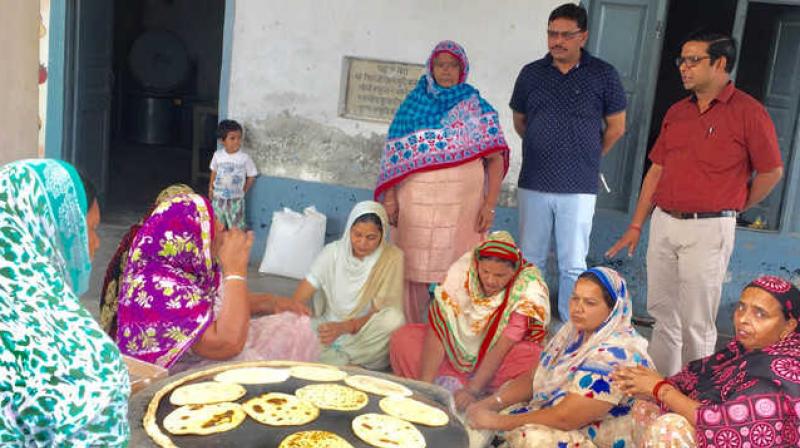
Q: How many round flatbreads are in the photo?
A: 10